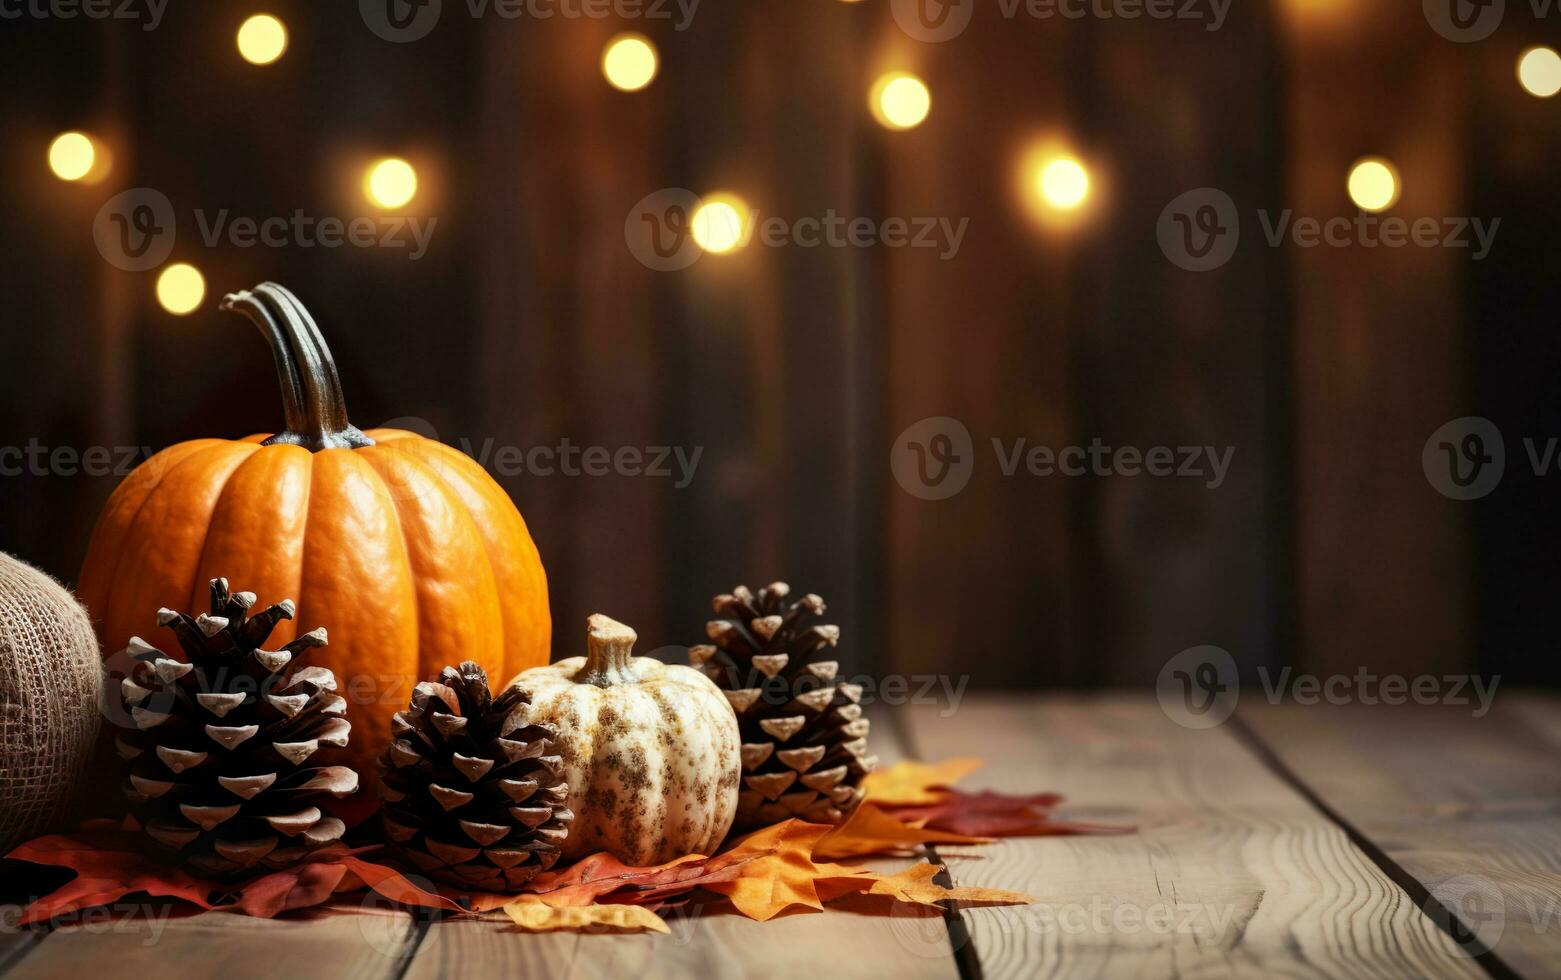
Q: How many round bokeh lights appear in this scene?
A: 10